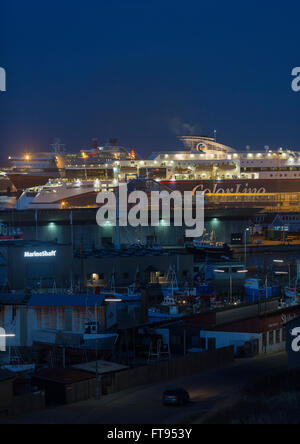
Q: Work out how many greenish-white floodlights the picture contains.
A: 4